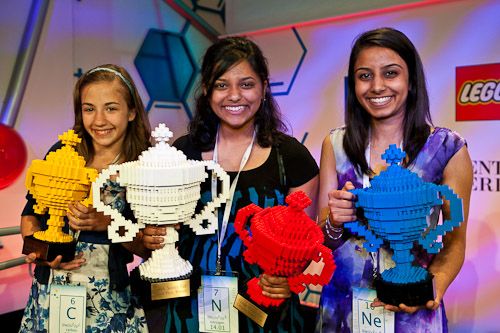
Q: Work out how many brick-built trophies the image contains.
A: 4